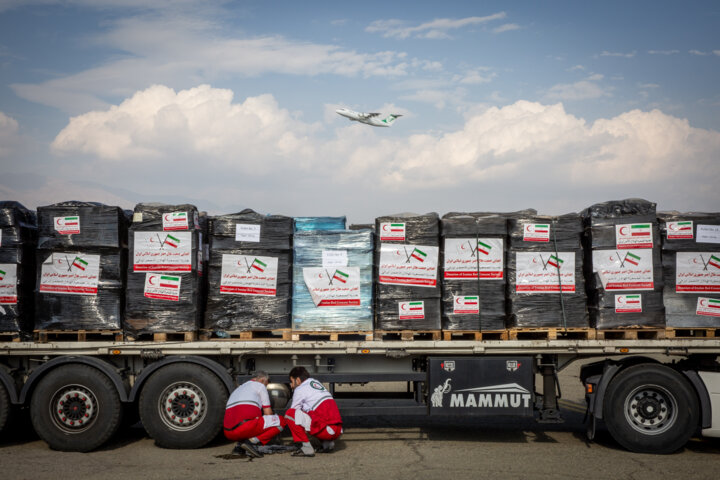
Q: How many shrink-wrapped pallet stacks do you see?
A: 10